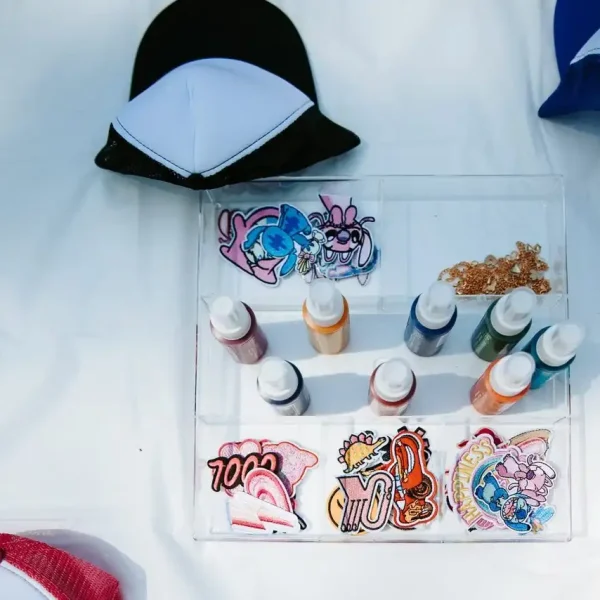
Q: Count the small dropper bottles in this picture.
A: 8